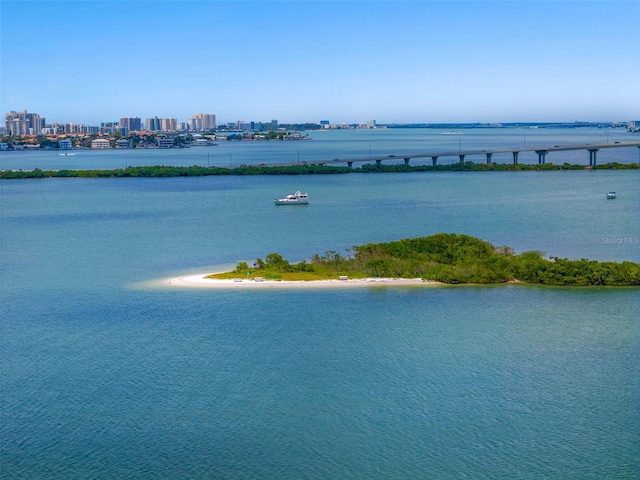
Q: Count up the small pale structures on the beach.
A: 3